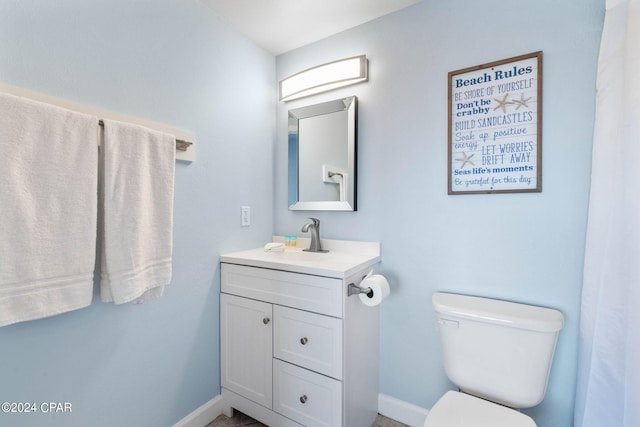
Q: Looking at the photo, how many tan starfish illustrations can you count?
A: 3